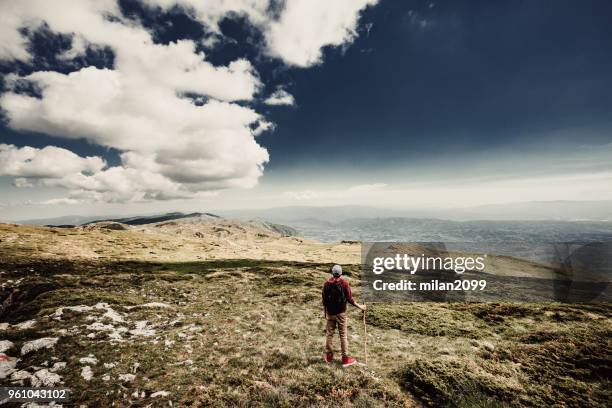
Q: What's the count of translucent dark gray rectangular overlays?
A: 2